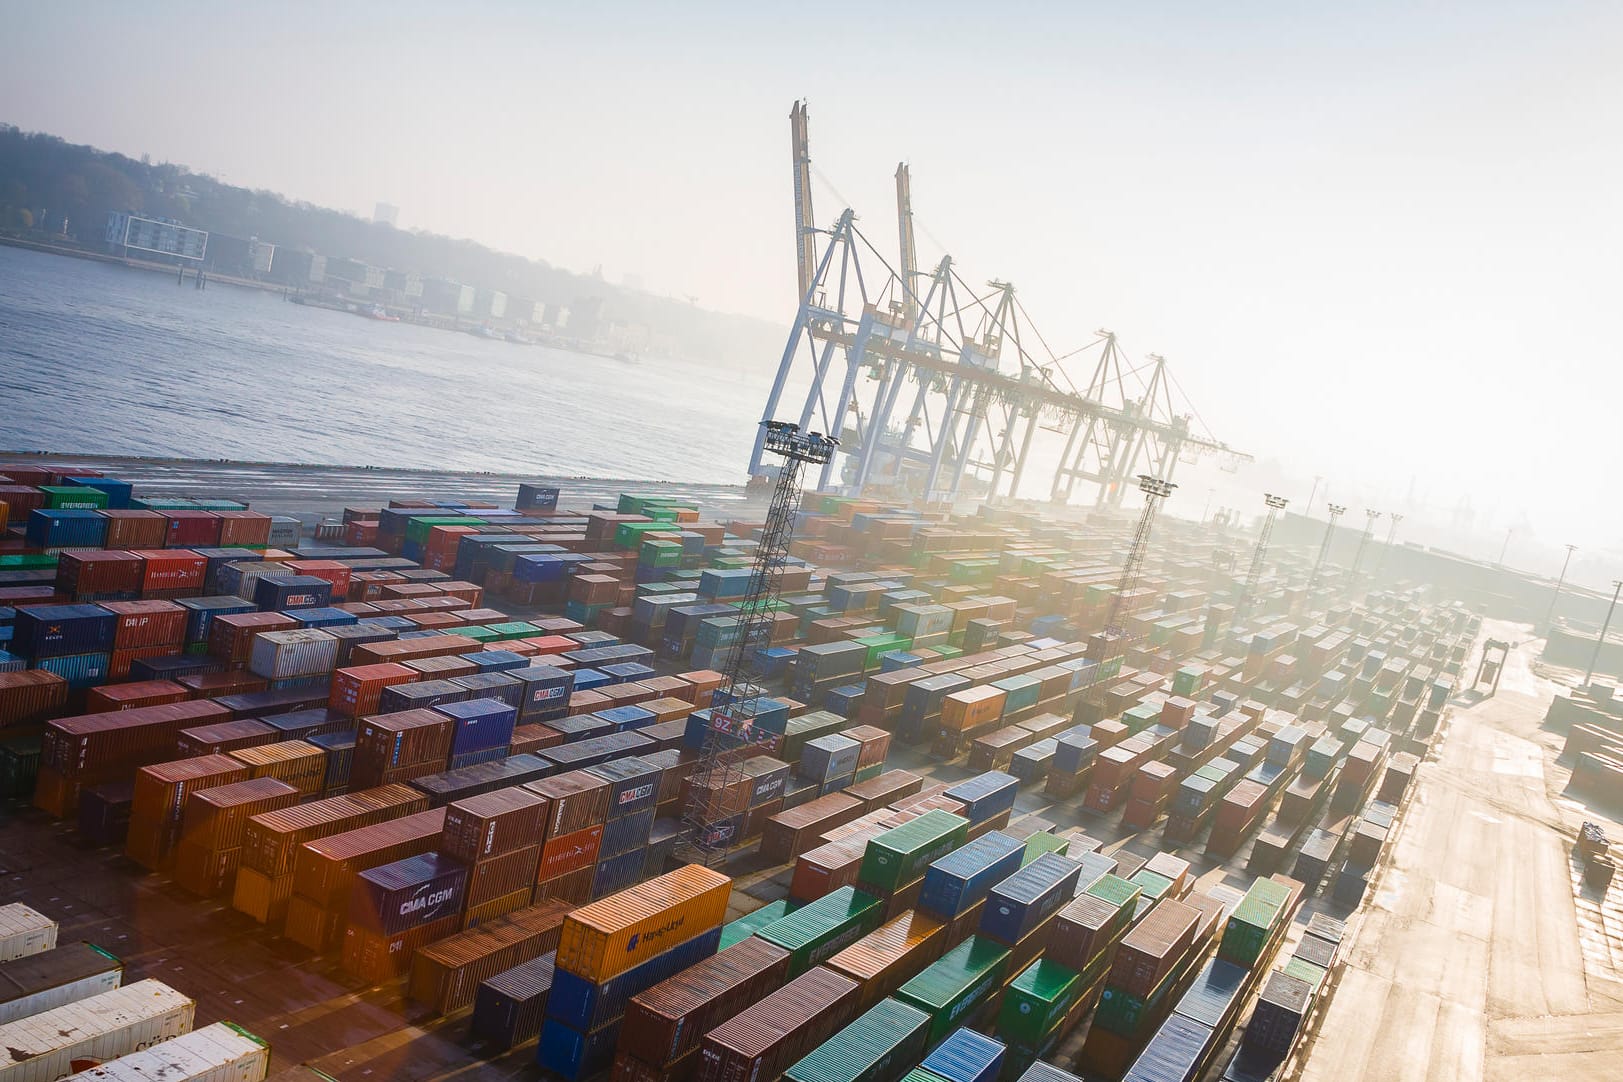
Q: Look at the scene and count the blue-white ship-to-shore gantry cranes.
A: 5